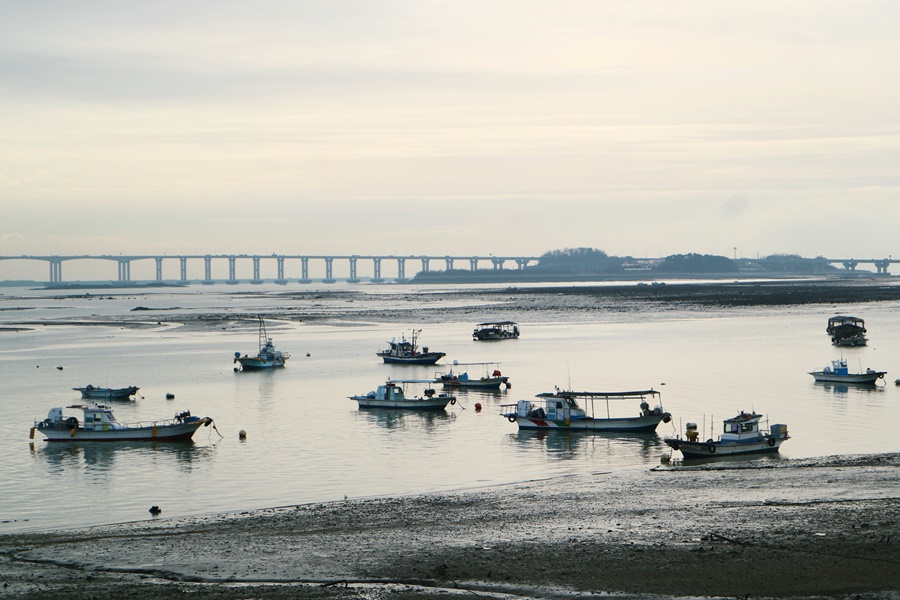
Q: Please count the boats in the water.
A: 11